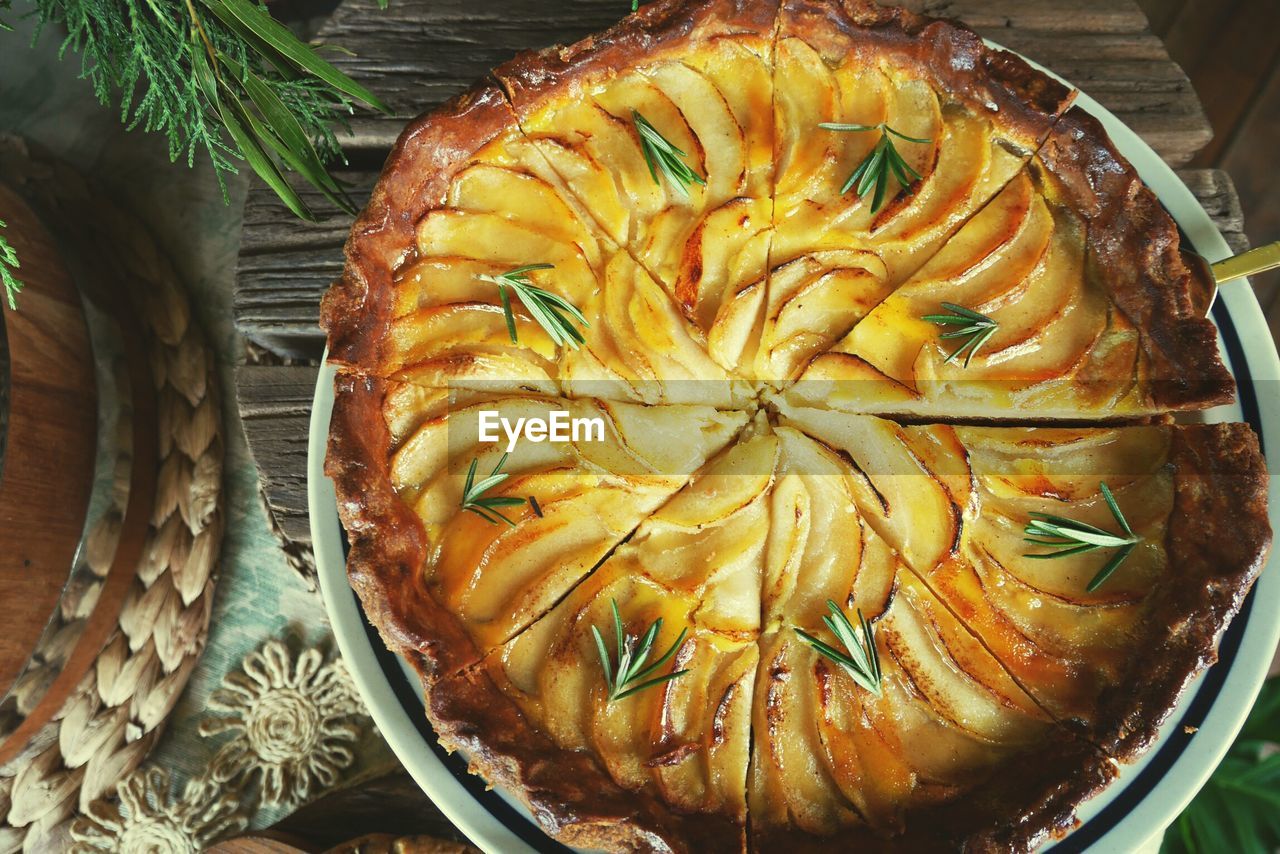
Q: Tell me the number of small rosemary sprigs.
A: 8